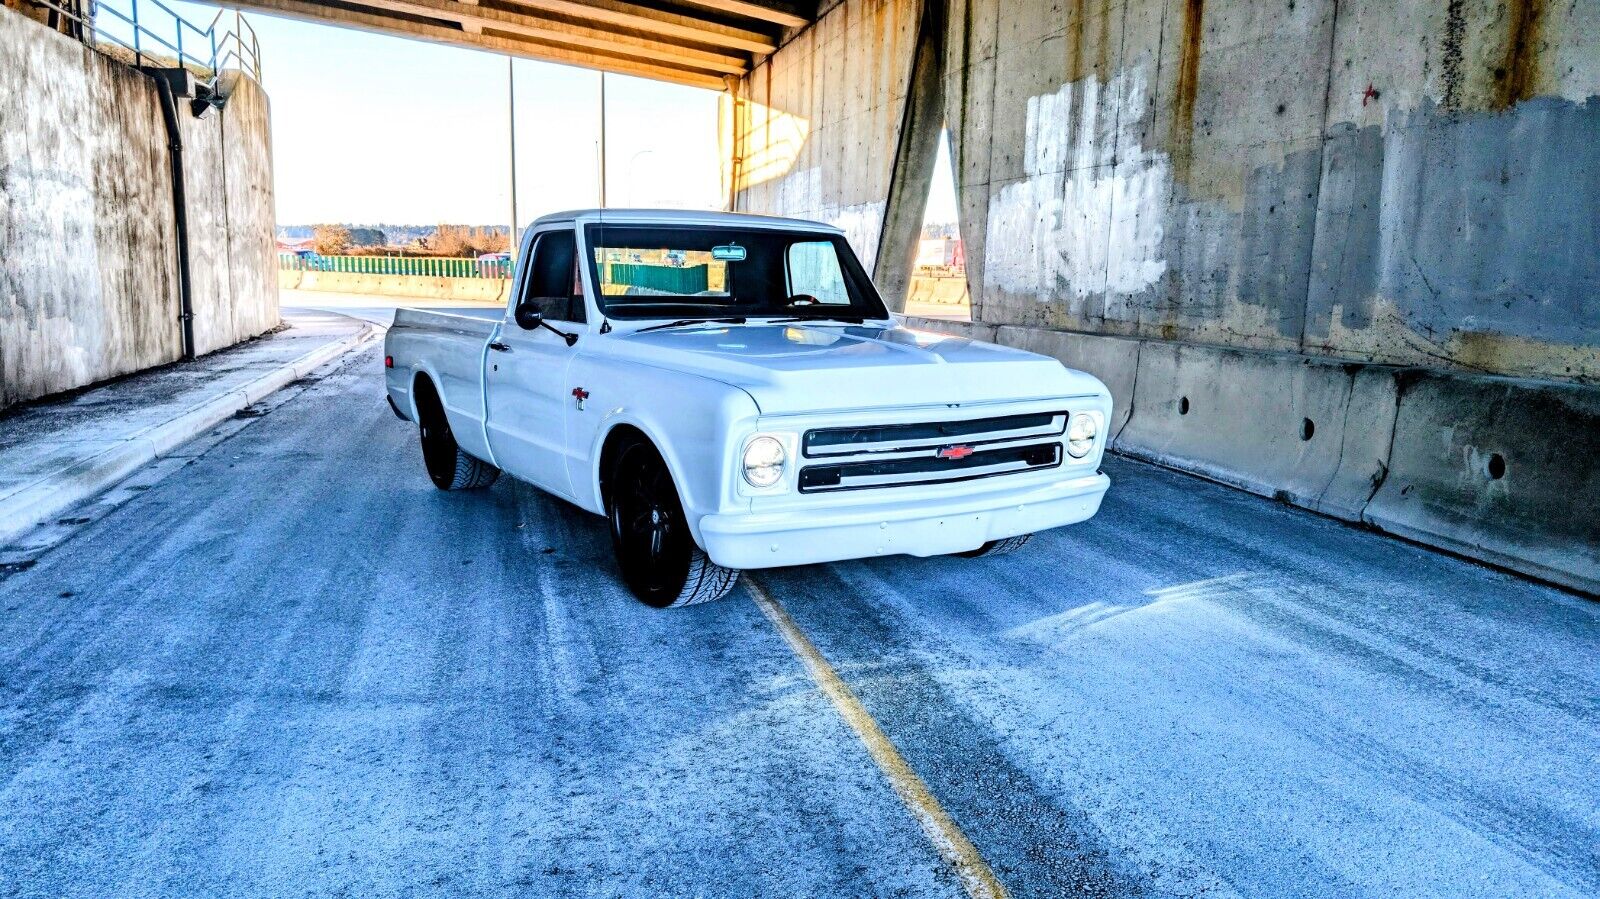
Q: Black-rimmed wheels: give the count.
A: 2